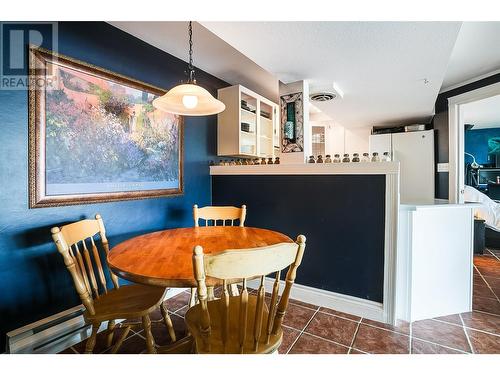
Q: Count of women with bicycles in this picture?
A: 0